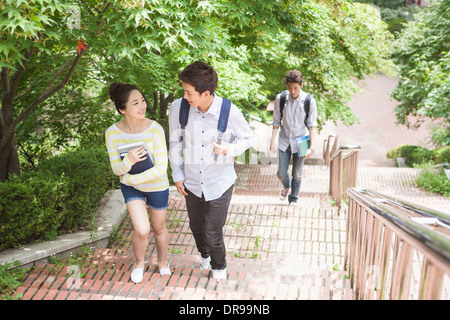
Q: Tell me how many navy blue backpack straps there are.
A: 2